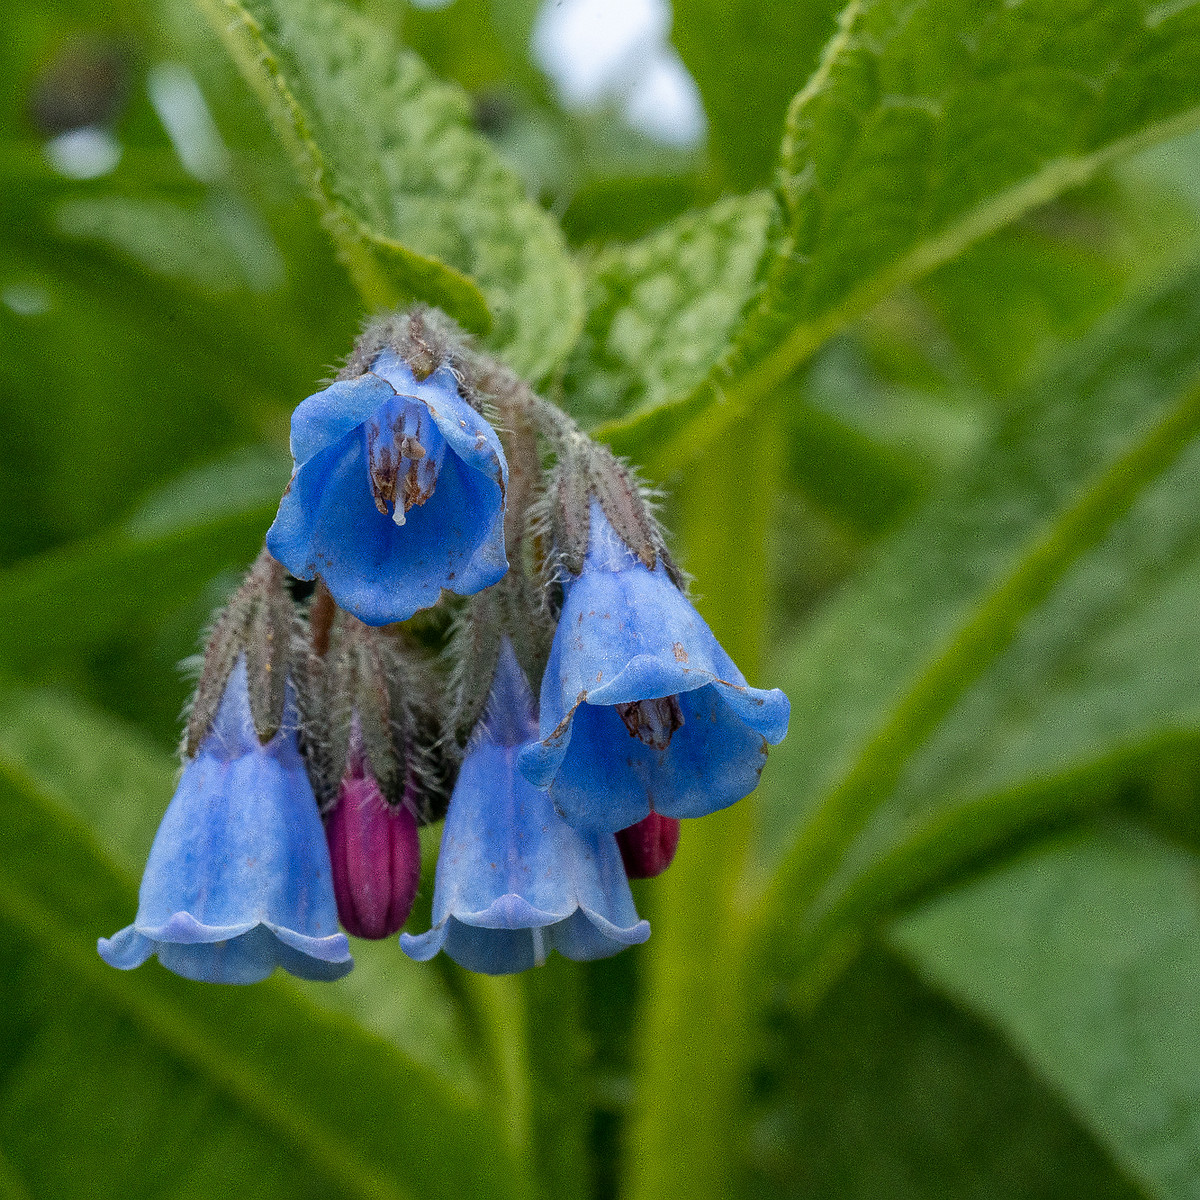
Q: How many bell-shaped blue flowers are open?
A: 4